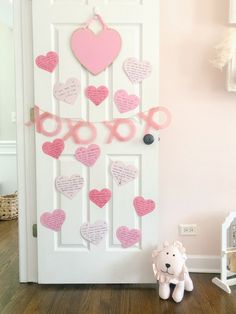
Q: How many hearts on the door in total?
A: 15